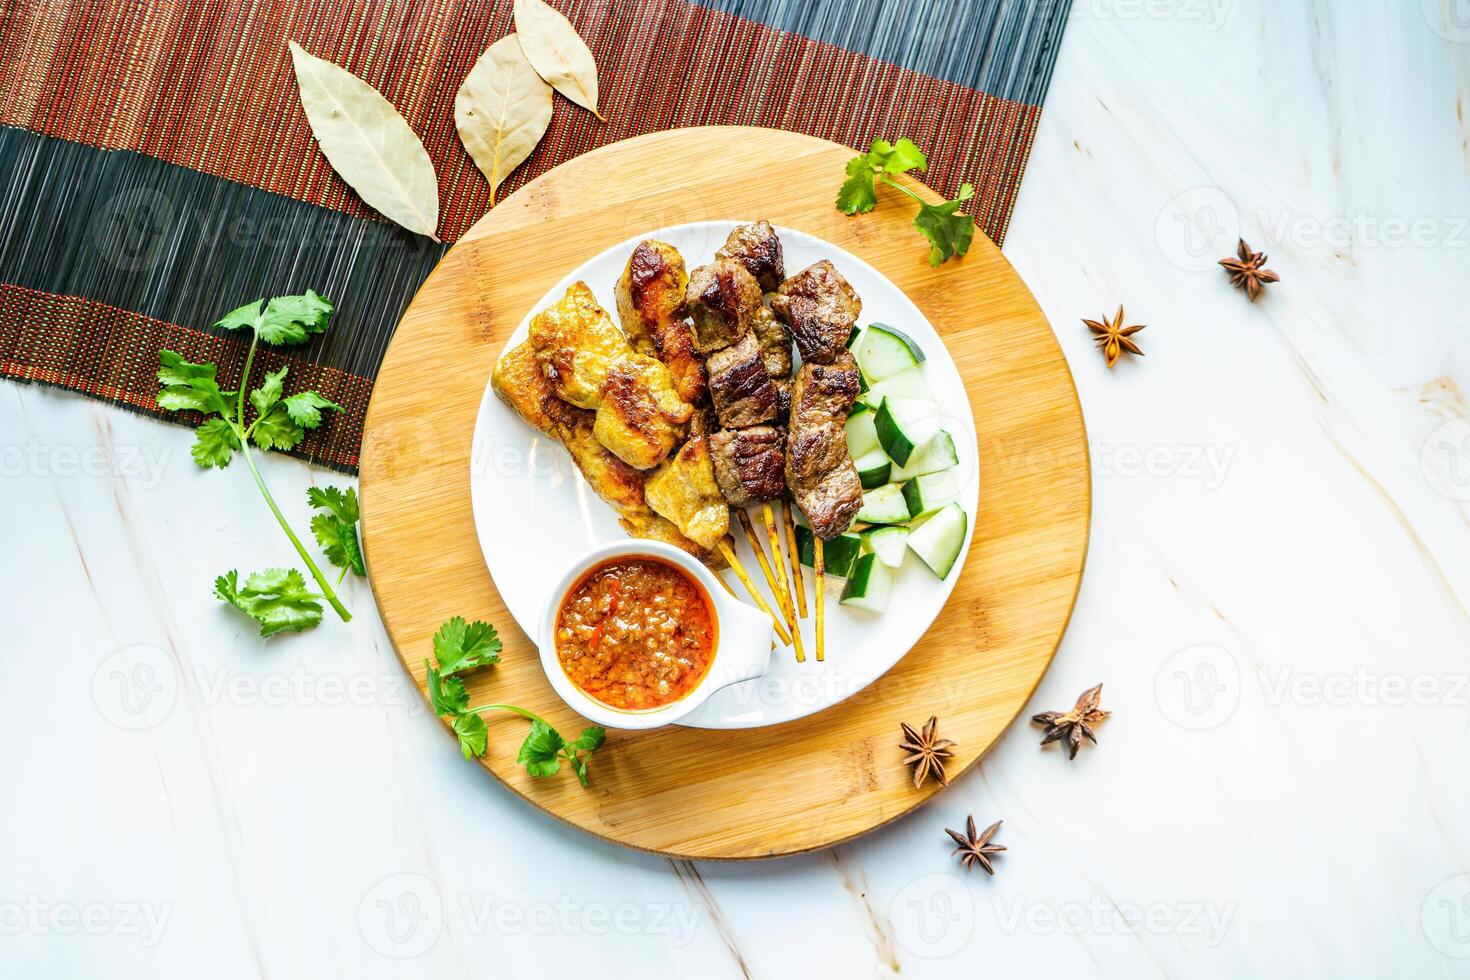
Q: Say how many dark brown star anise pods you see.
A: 5